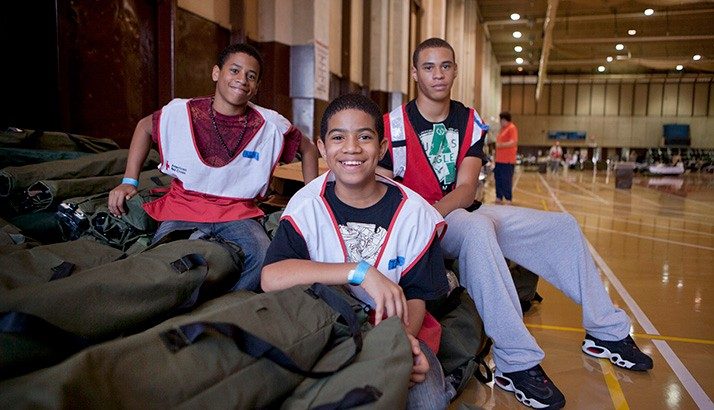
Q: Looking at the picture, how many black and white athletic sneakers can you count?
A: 2